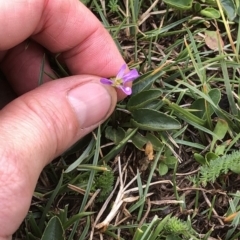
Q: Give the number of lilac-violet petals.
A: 4